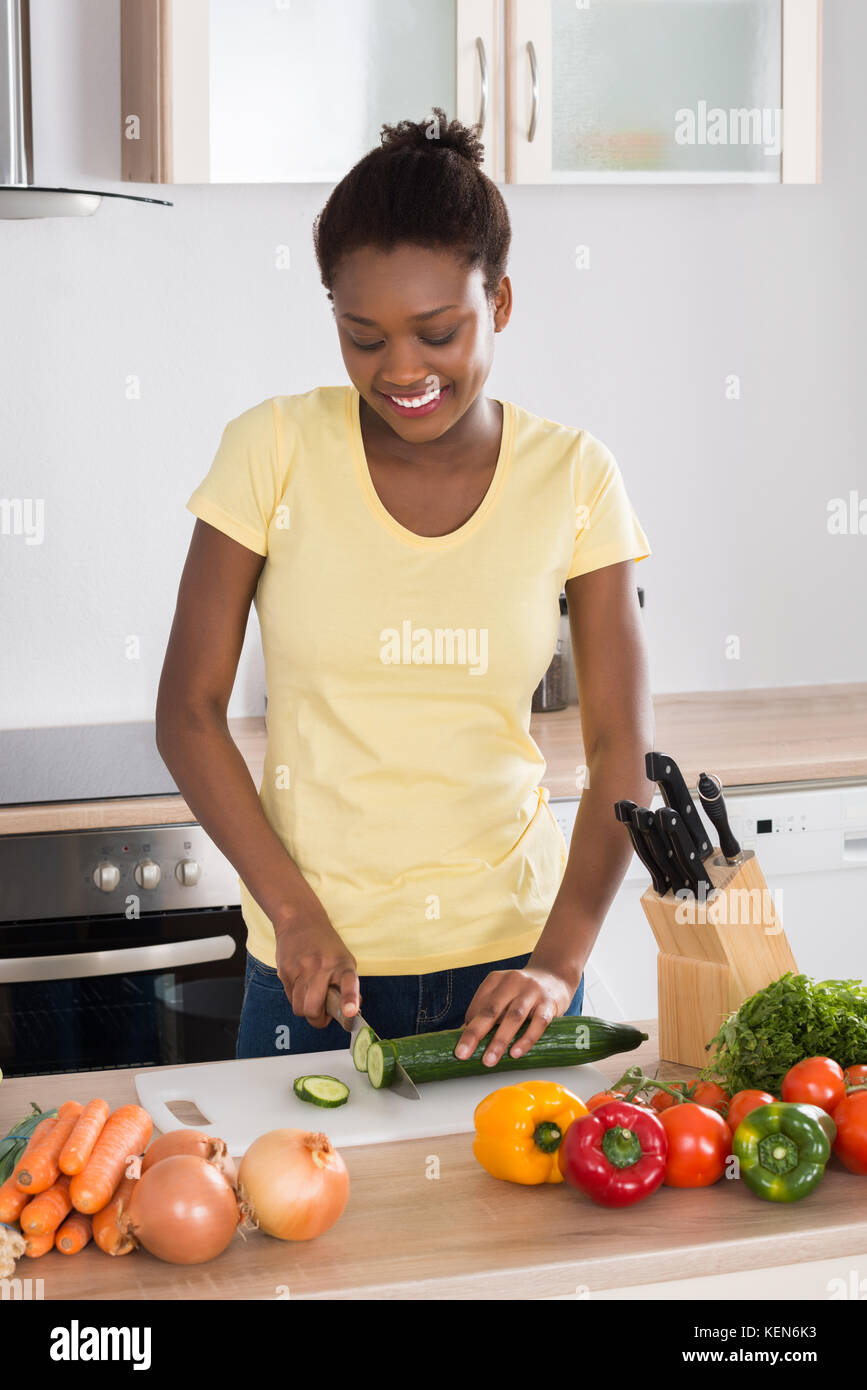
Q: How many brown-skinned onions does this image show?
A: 3